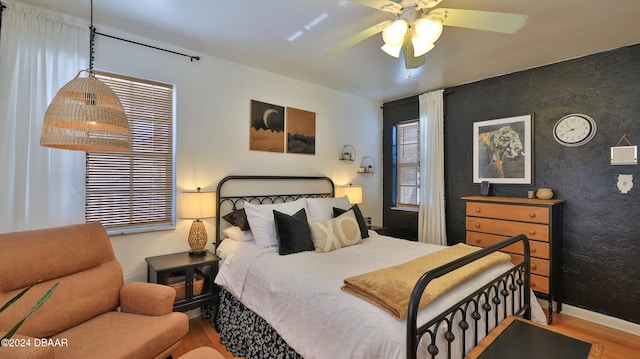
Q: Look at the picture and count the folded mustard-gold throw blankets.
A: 1